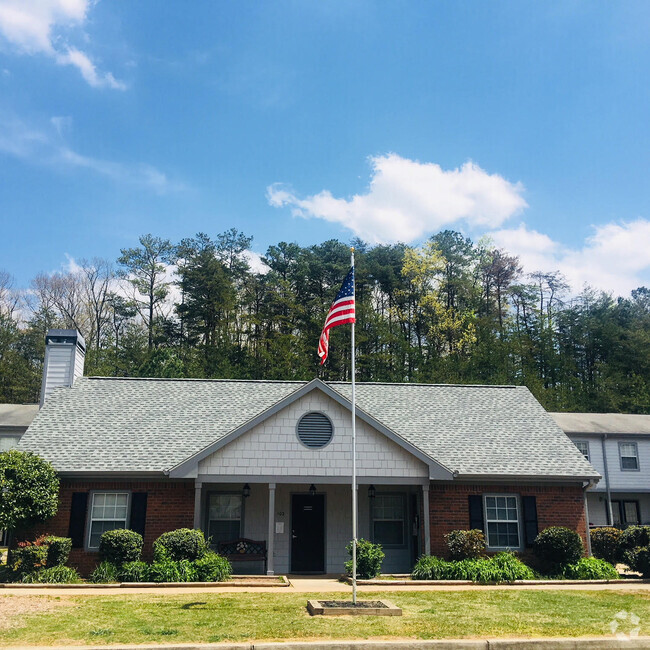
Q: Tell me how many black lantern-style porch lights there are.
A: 3